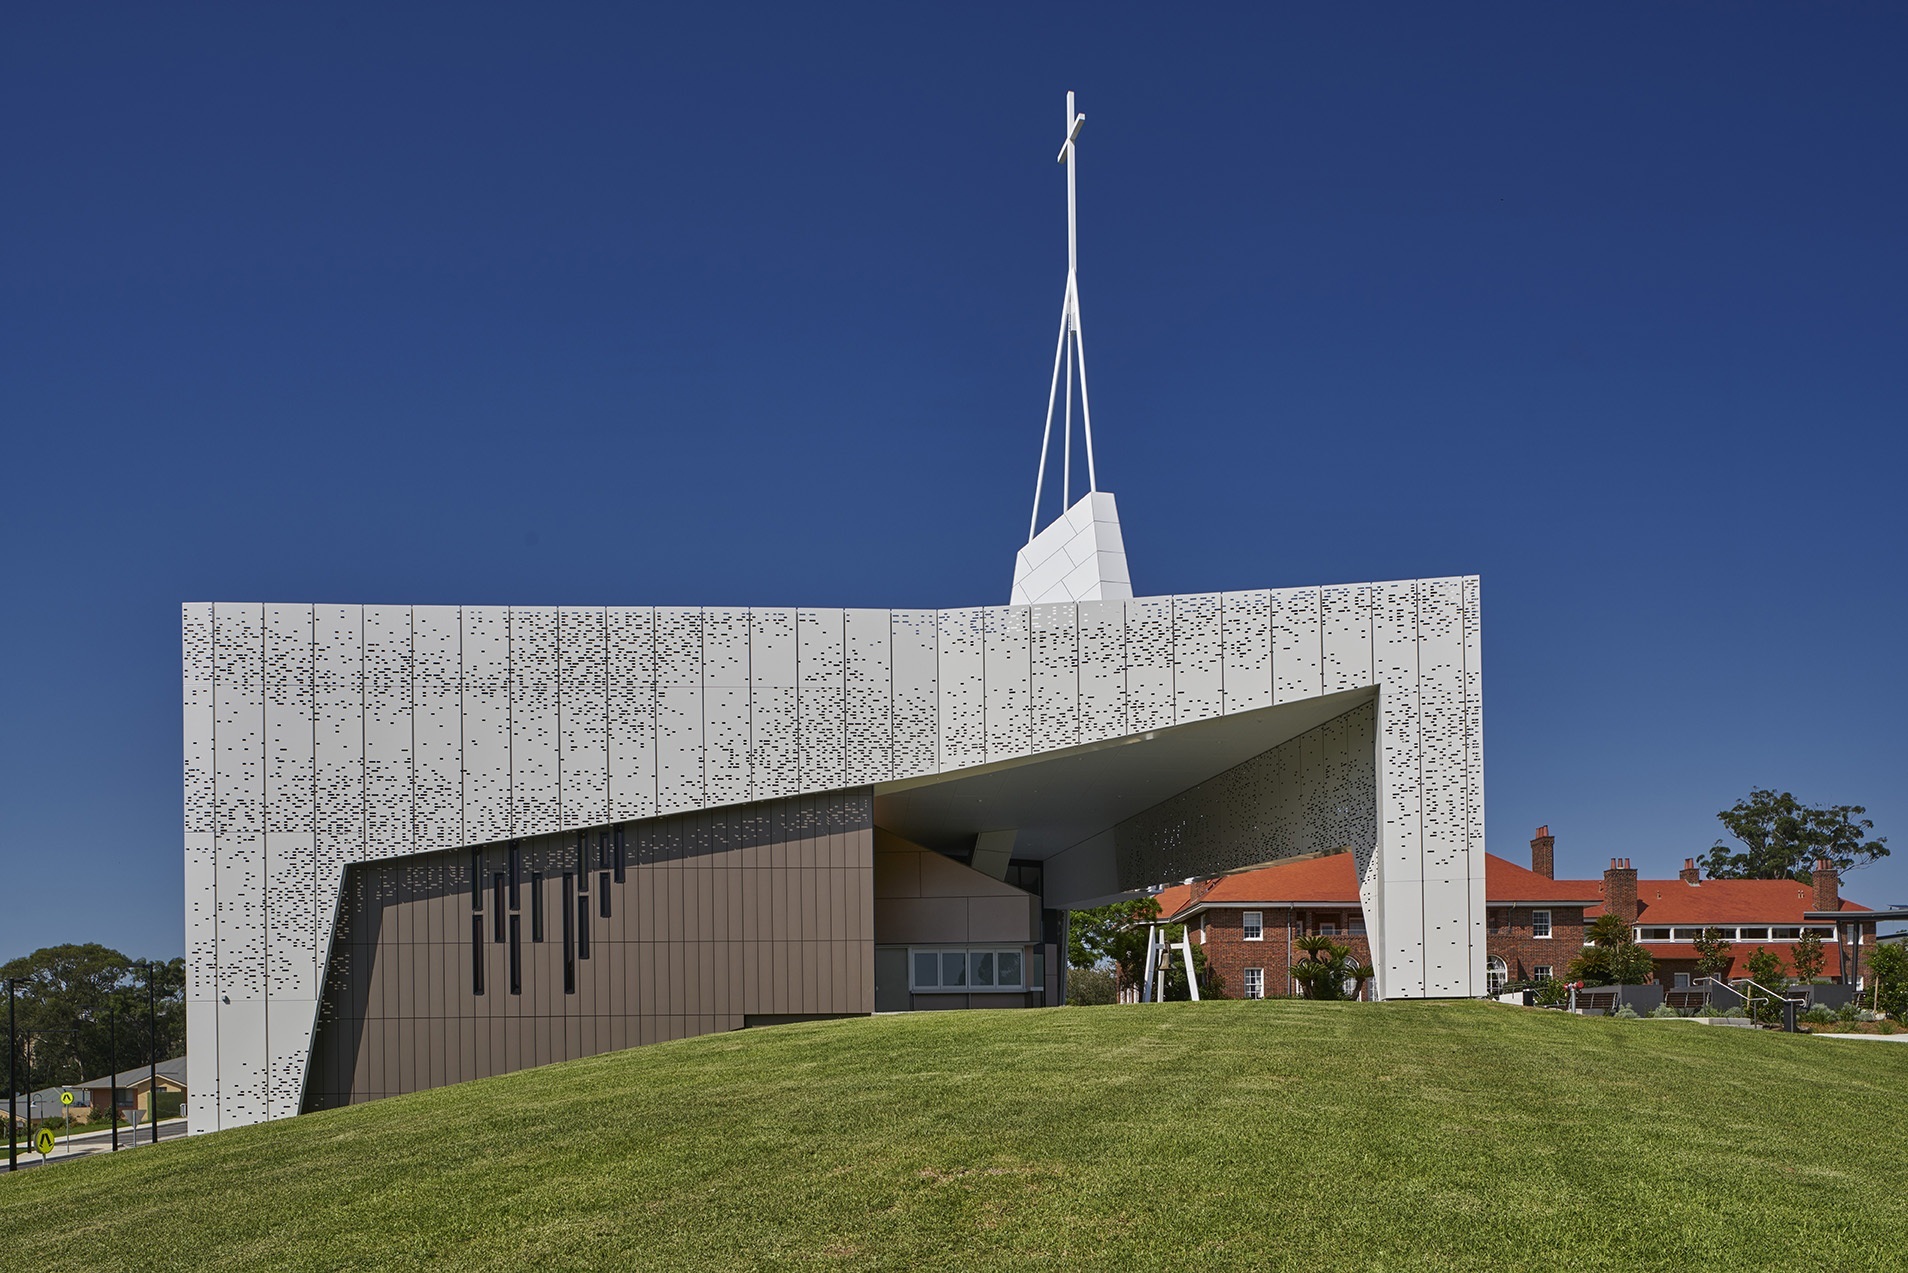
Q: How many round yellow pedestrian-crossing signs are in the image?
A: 2